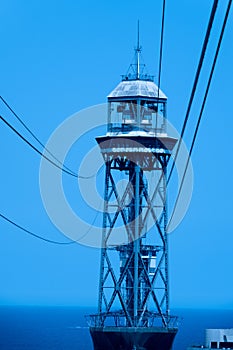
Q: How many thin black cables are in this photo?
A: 6